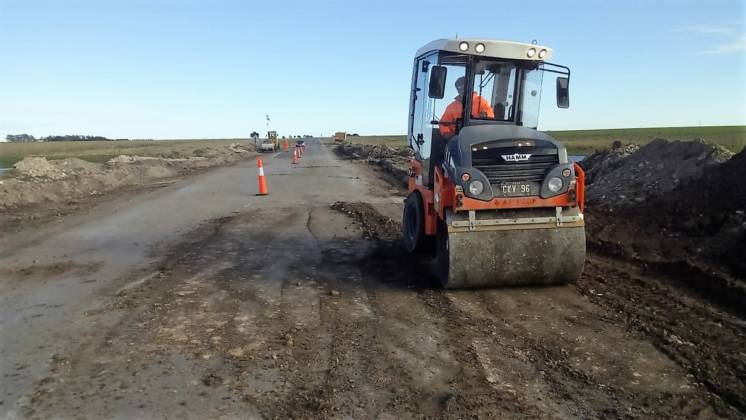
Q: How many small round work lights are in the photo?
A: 4